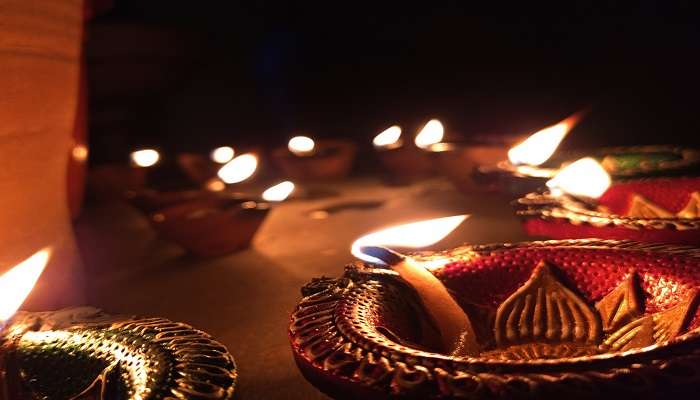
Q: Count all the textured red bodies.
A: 2